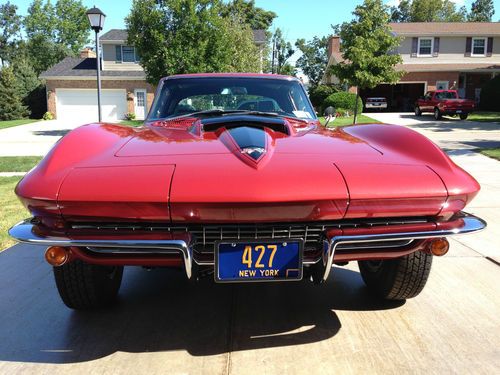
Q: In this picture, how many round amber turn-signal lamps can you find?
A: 2